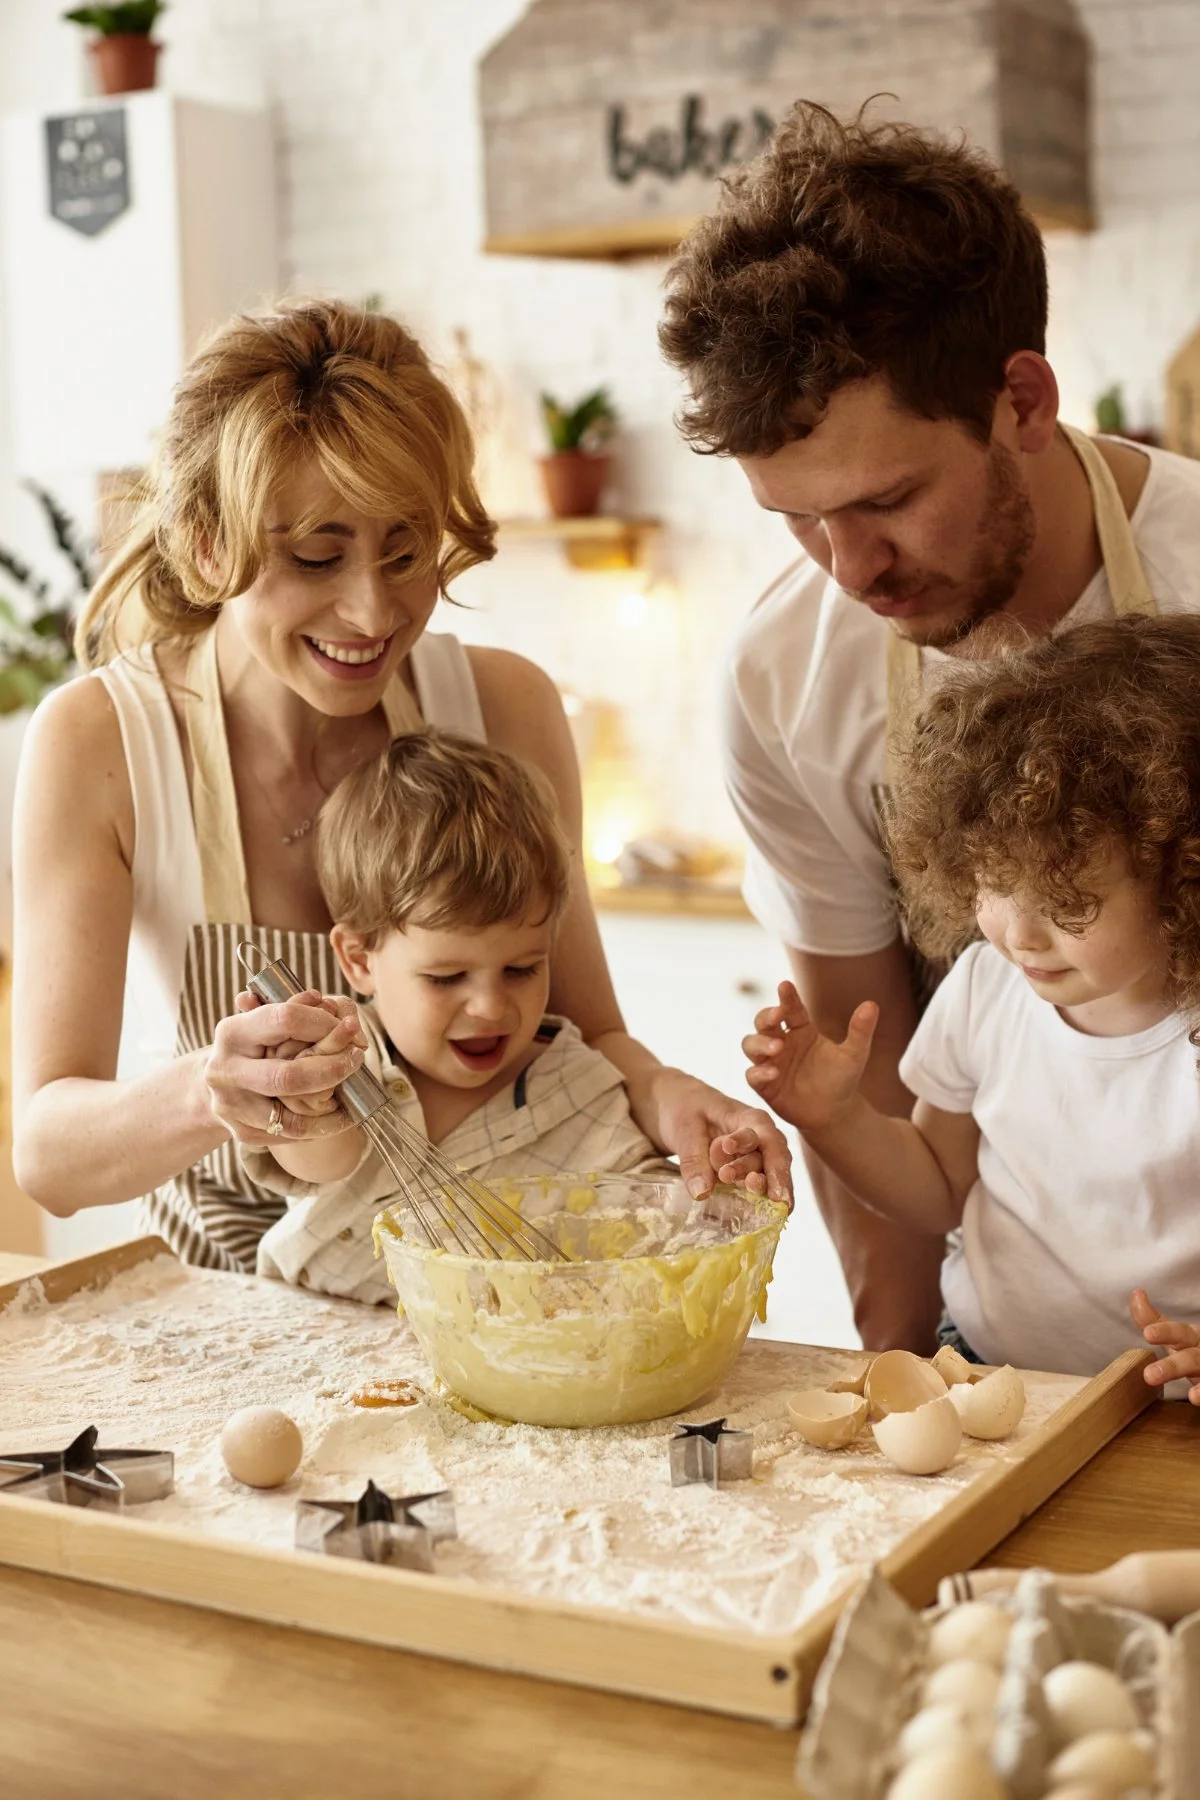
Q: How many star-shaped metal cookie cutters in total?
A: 3